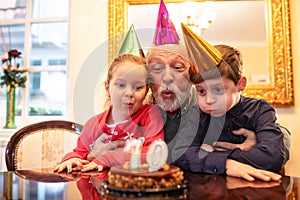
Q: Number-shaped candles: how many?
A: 2